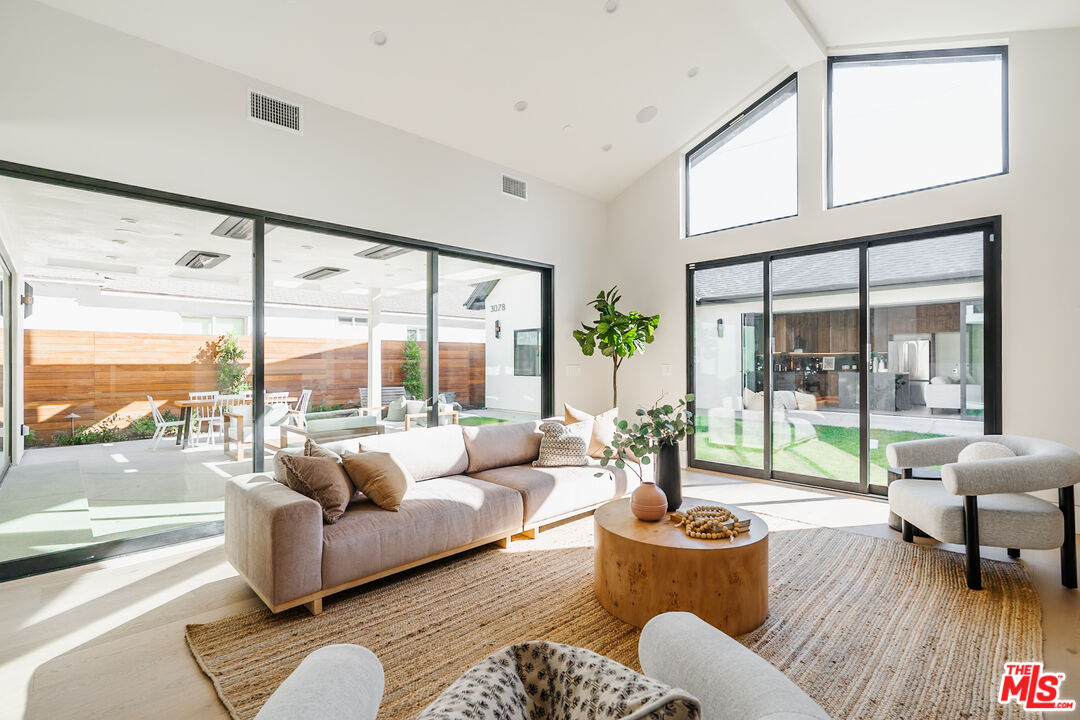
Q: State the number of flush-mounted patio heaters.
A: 4